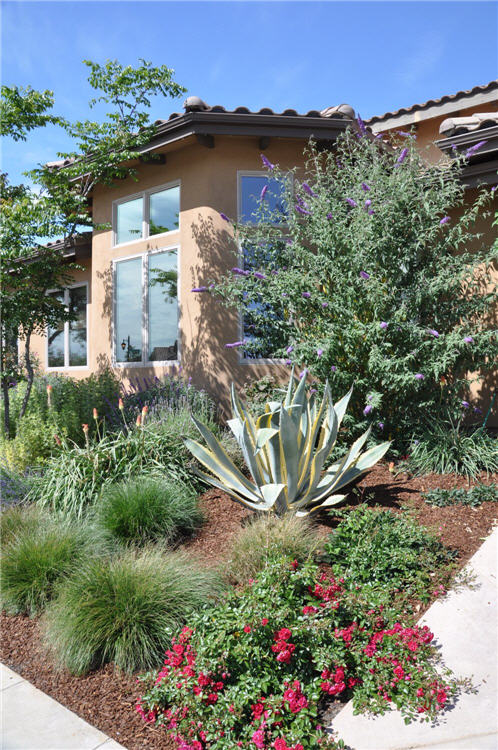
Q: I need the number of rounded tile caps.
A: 3